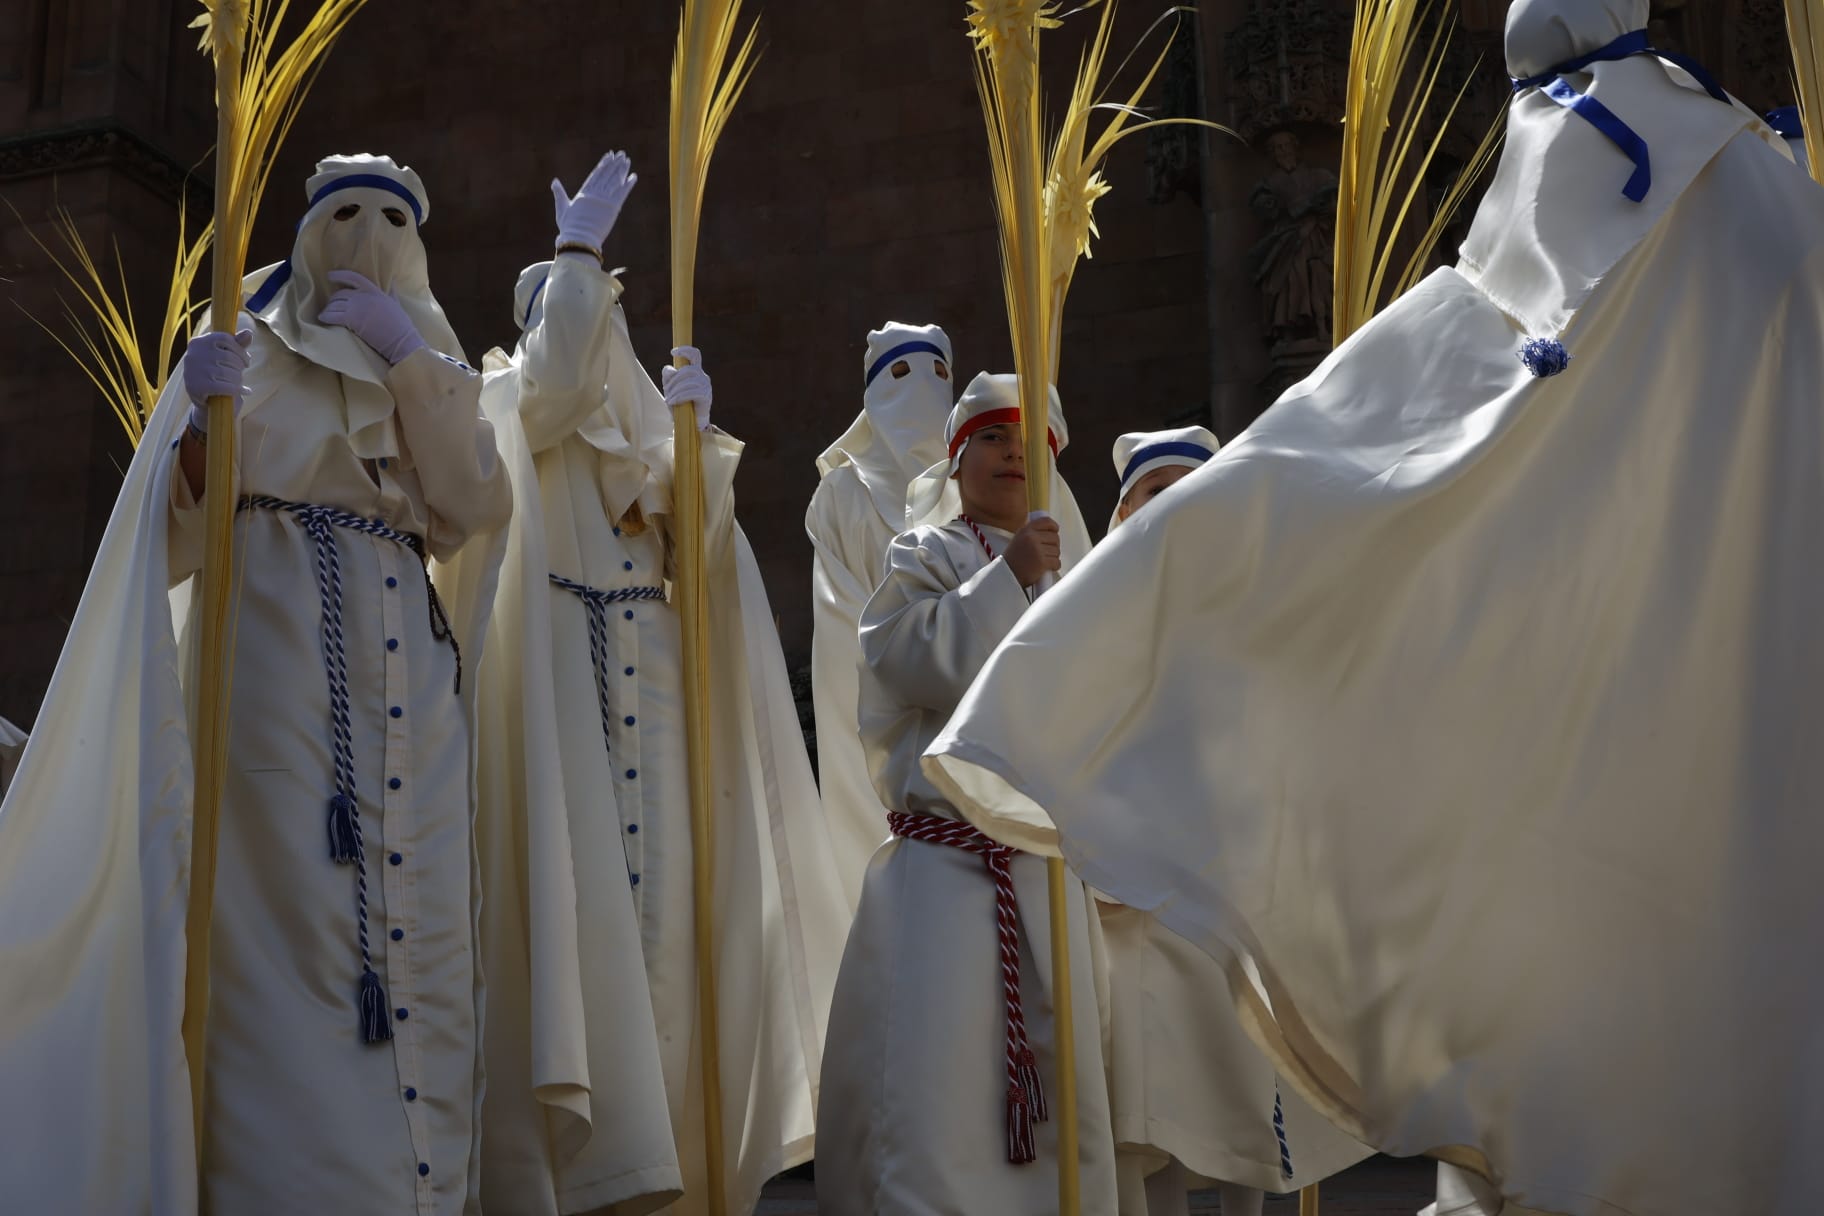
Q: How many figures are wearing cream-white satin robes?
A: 6